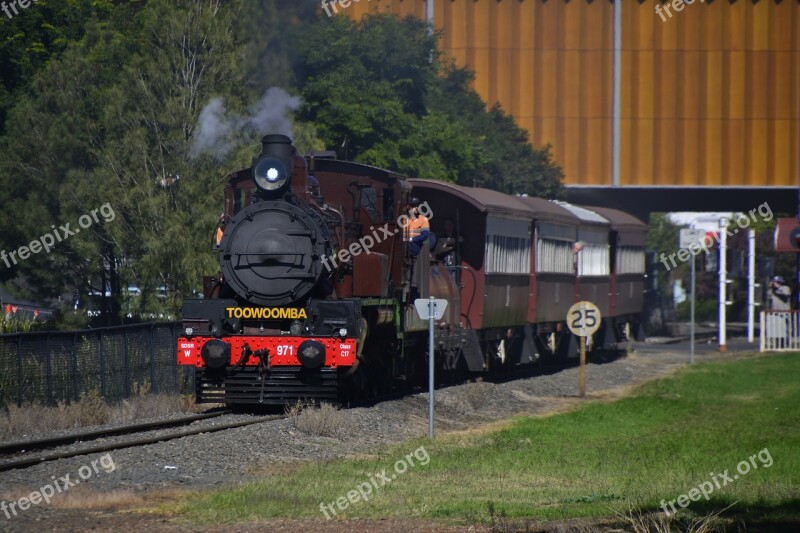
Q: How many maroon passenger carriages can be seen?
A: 4